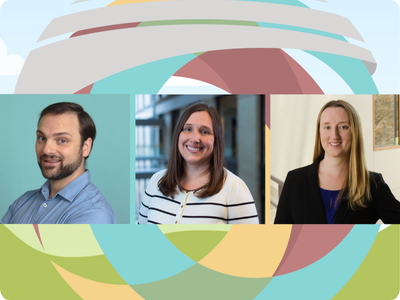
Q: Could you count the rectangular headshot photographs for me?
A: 3